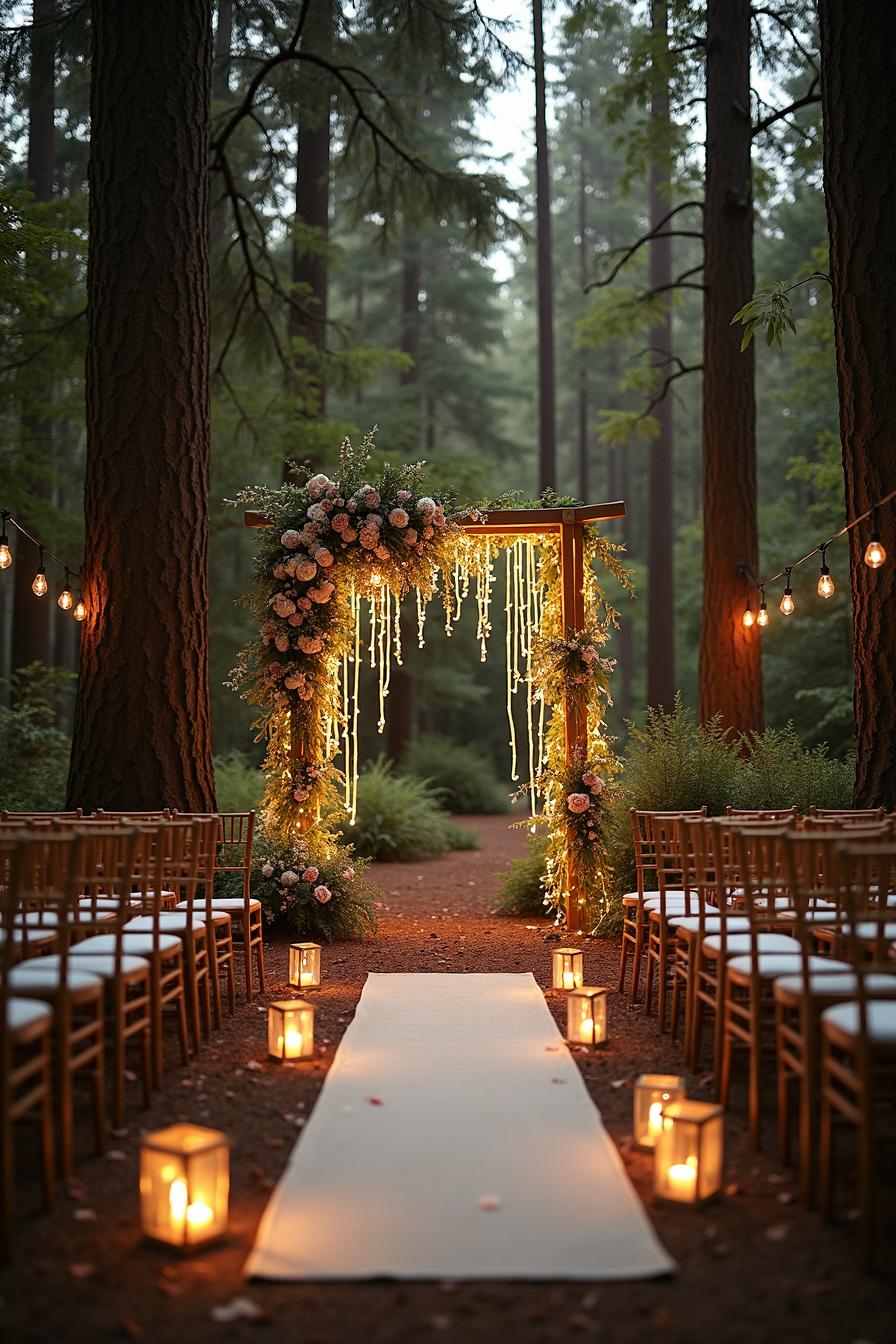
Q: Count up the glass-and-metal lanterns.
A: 7